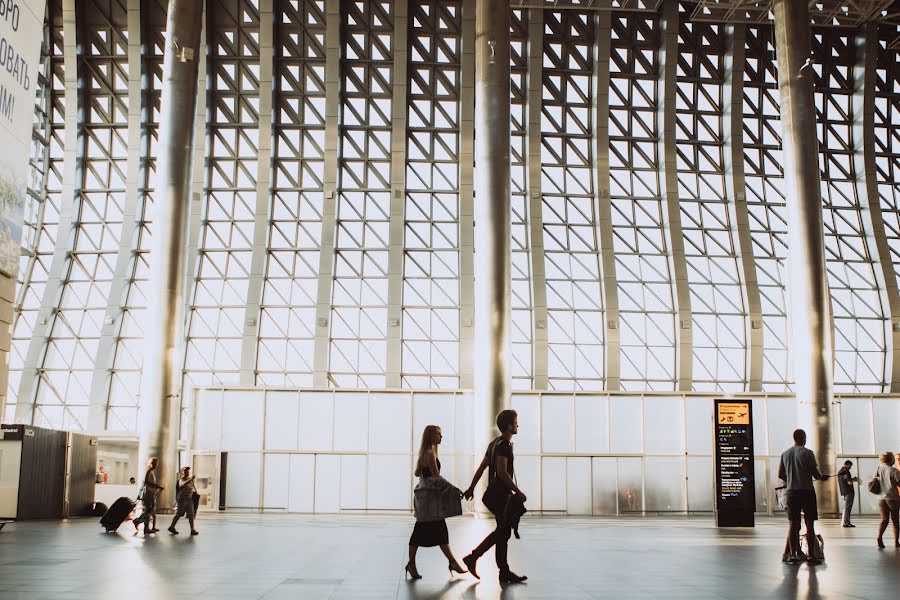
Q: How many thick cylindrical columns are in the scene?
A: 3